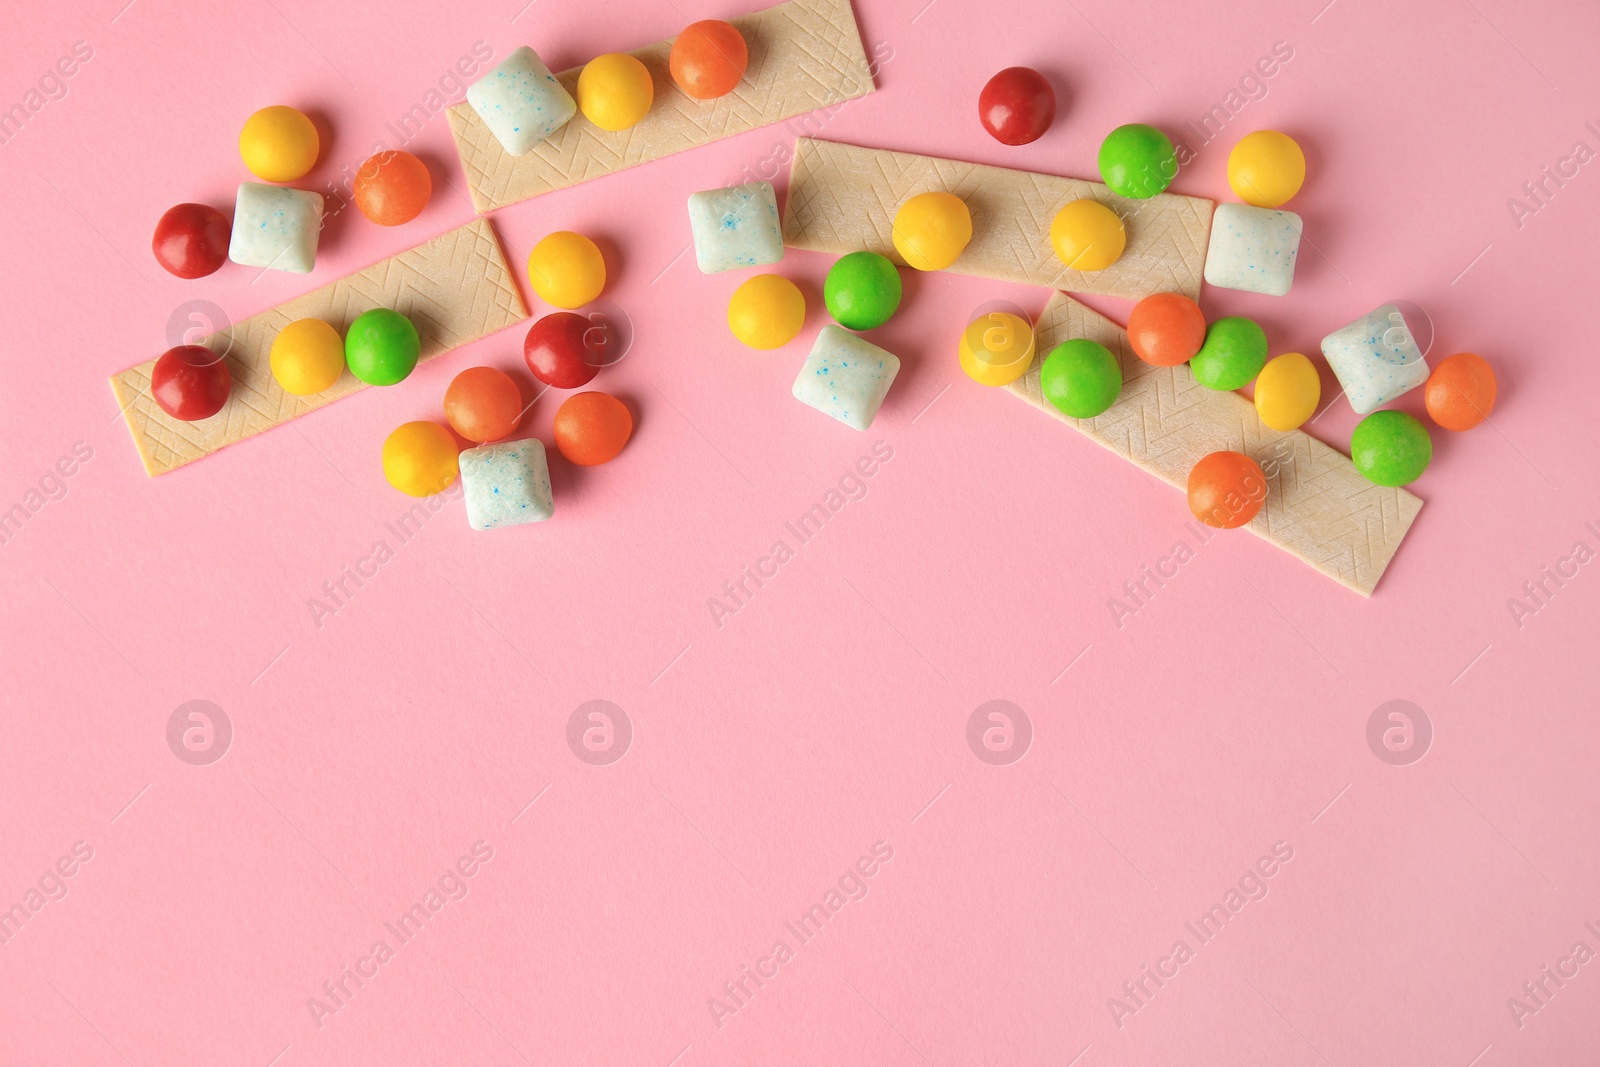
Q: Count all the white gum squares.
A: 7